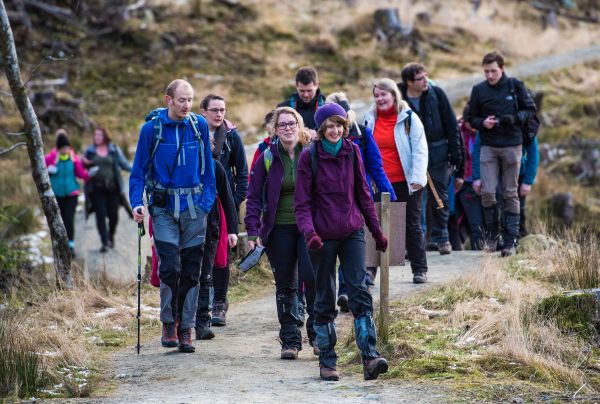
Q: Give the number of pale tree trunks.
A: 1